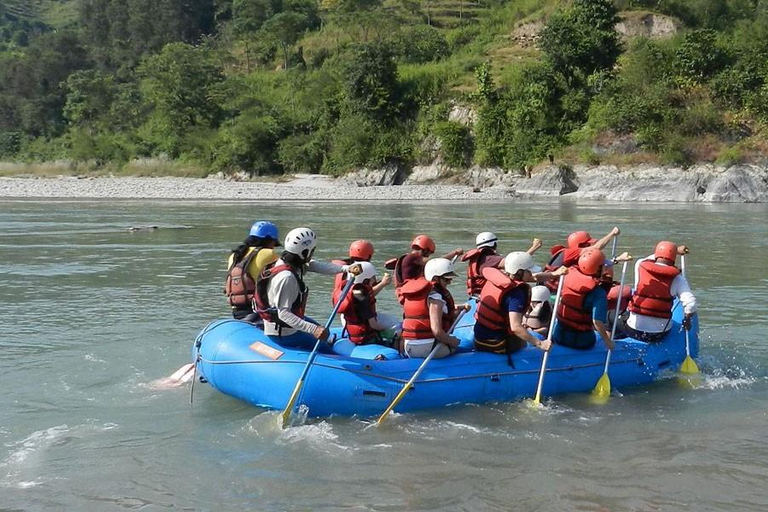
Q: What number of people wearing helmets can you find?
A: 12